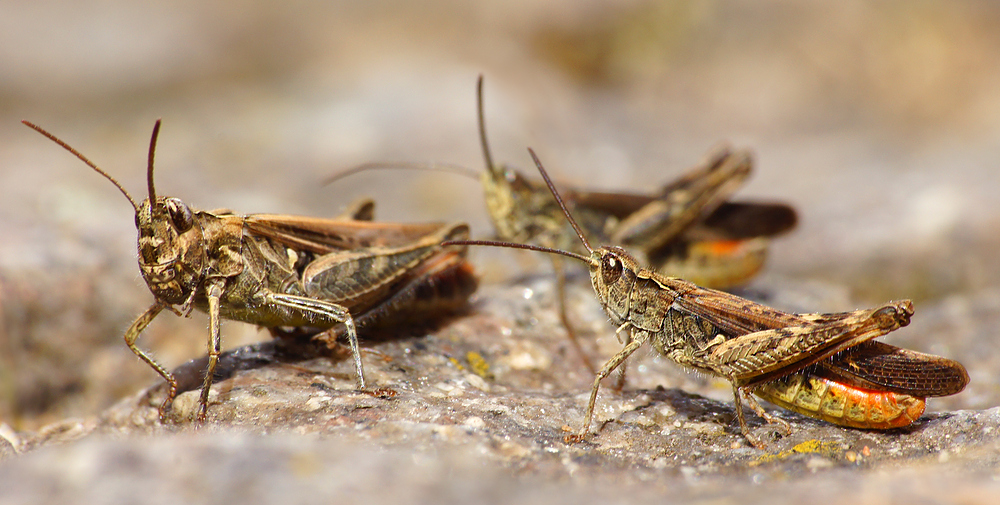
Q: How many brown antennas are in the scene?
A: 6